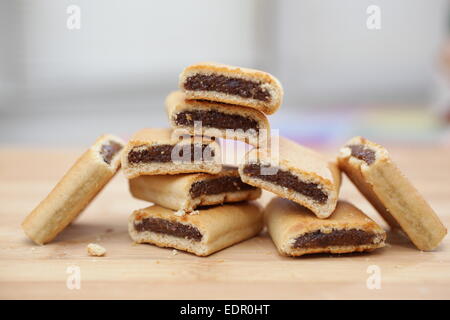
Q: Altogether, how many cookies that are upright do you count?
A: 2